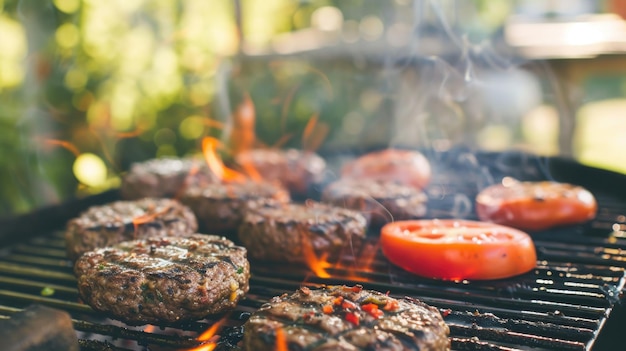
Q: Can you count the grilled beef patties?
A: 8